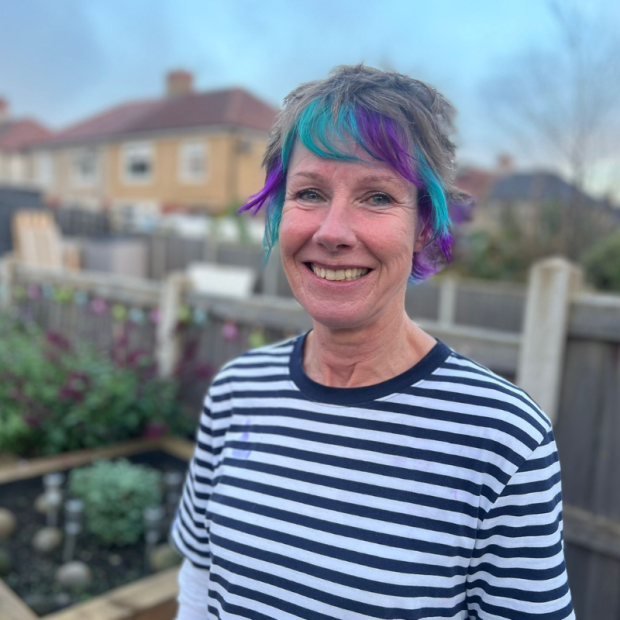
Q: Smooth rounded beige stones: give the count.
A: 5